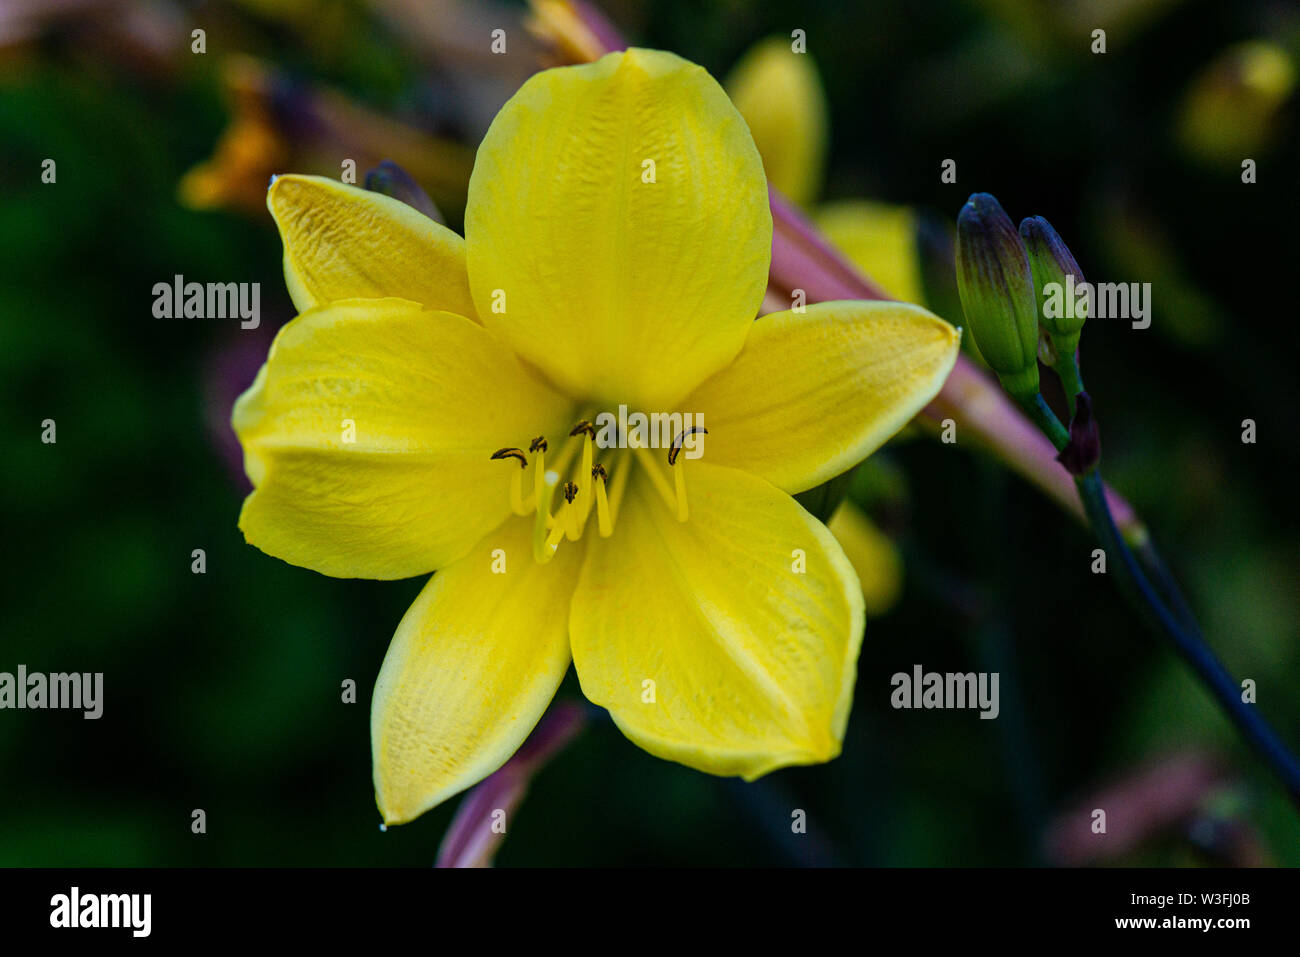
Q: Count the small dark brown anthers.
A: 6